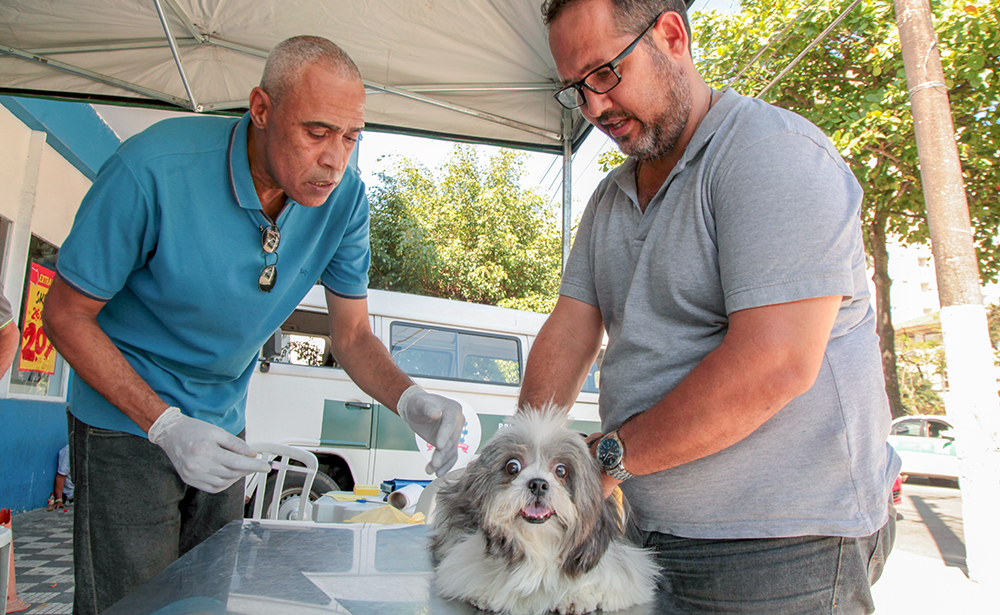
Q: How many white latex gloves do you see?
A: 2